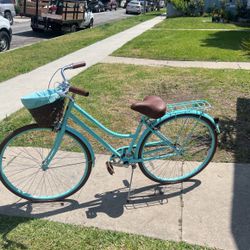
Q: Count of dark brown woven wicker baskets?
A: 1